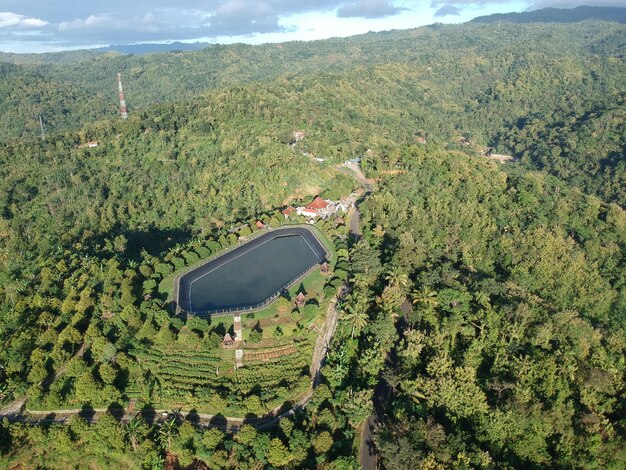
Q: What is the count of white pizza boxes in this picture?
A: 0